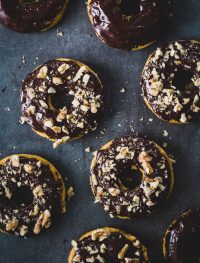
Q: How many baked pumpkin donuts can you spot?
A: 8